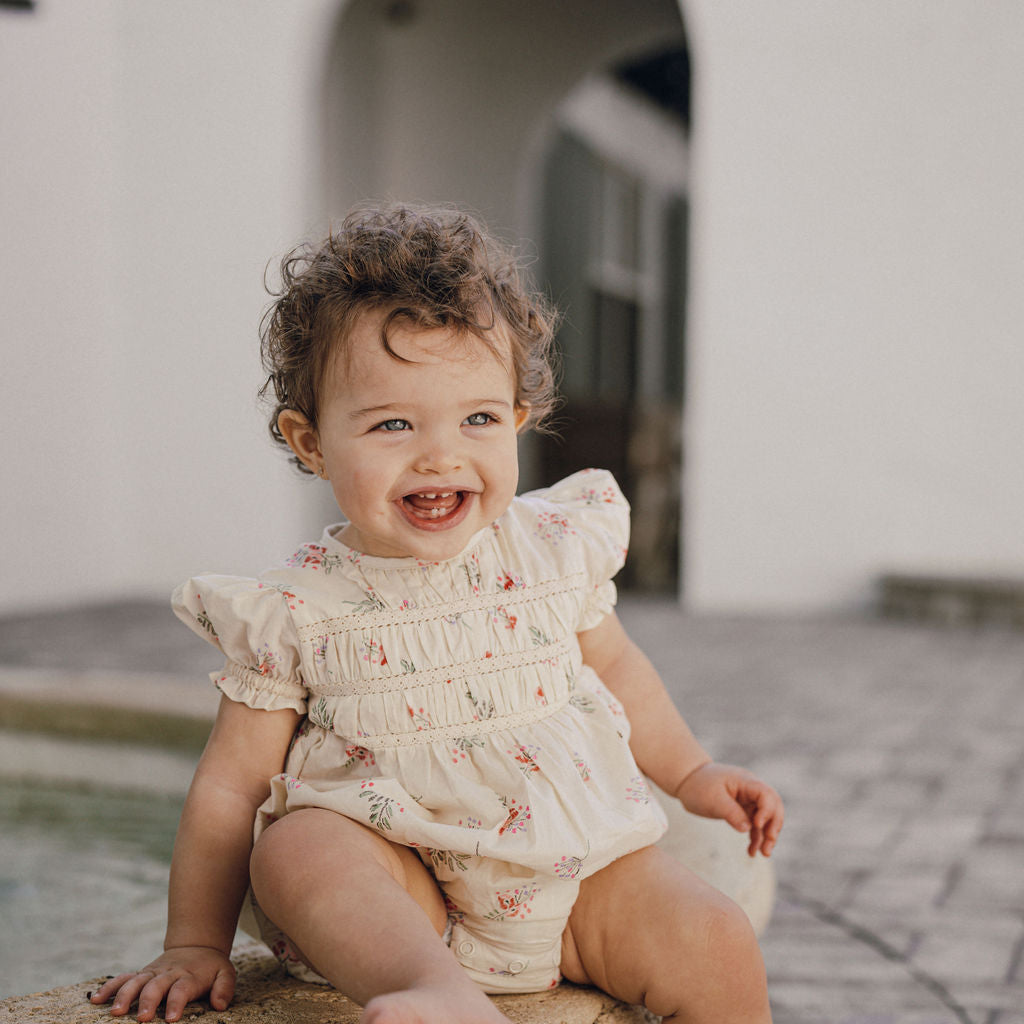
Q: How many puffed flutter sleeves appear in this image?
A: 2